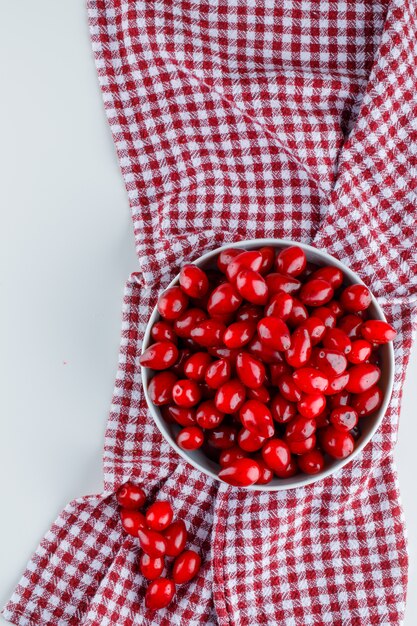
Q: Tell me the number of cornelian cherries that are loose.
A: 8